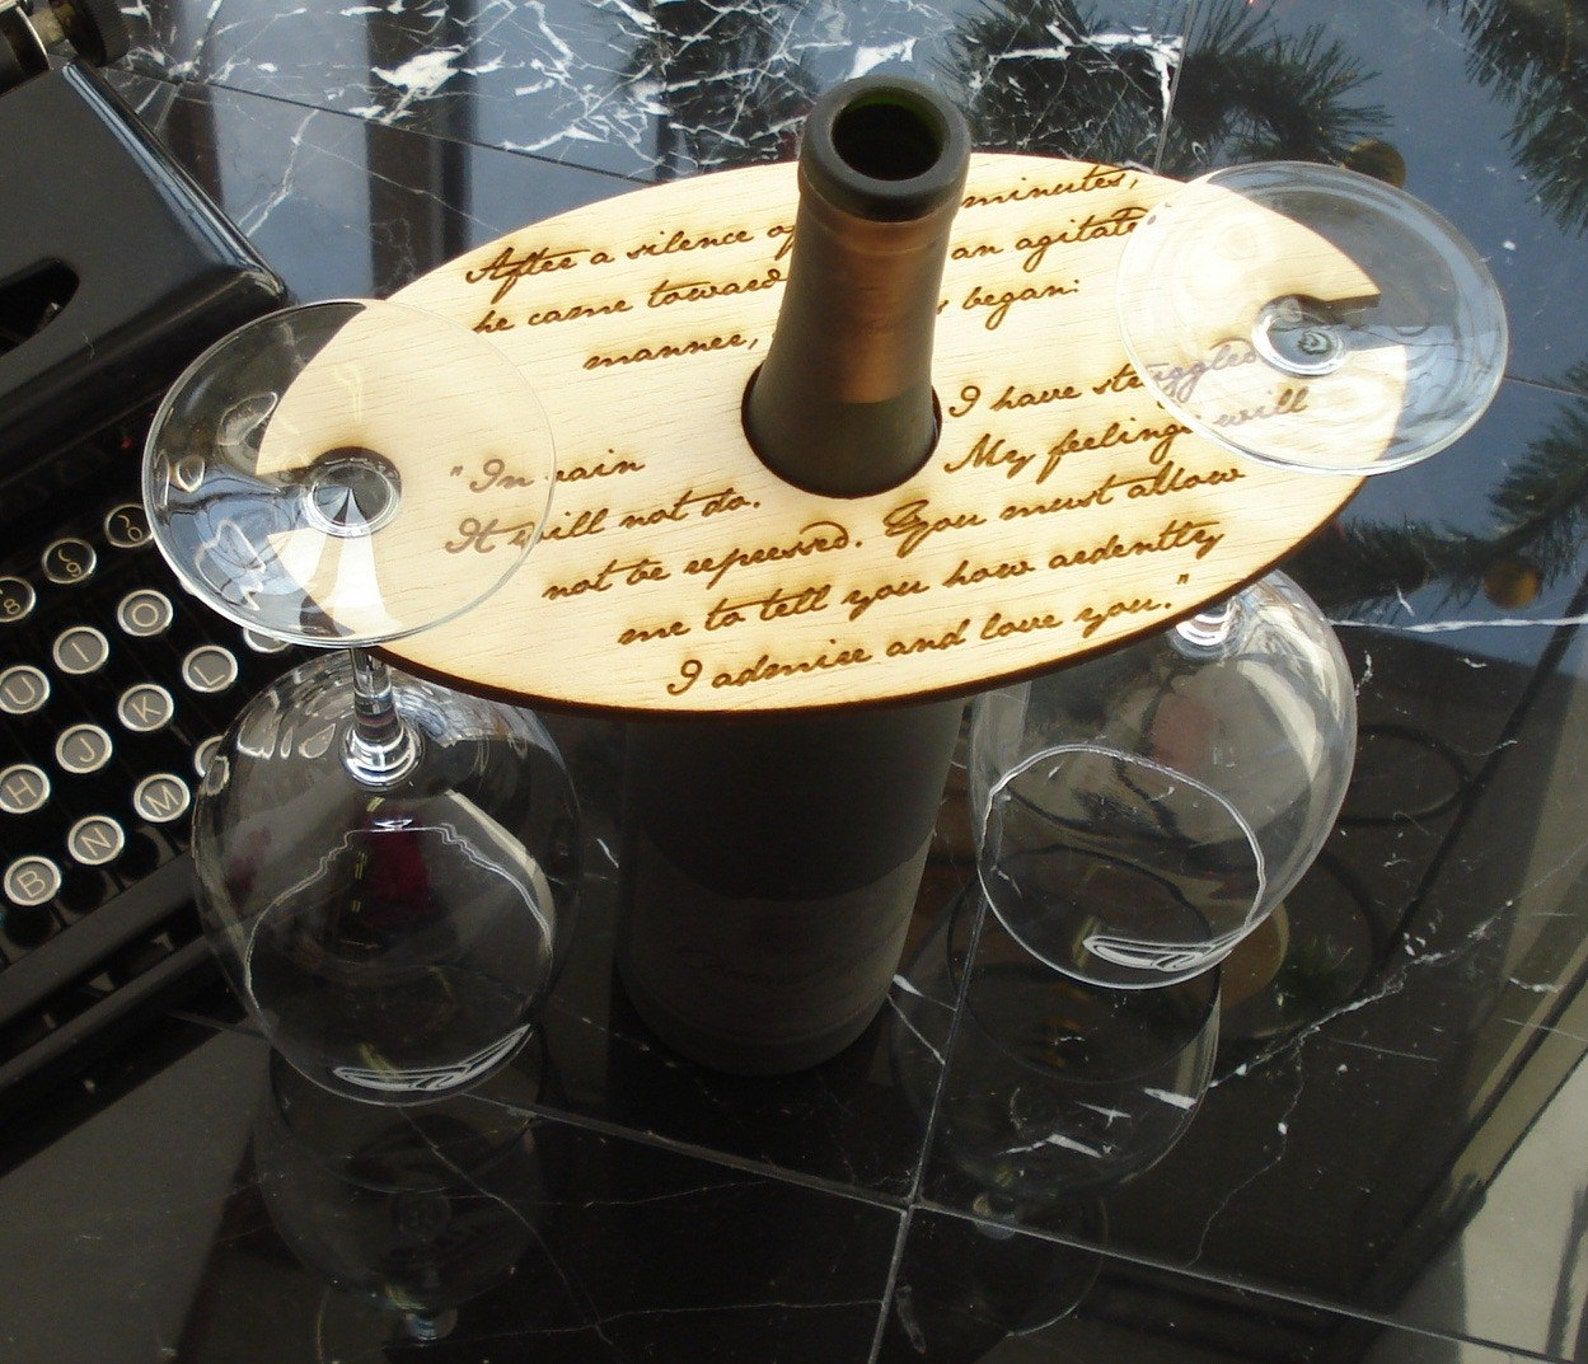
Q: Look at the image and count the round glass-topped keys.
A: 15